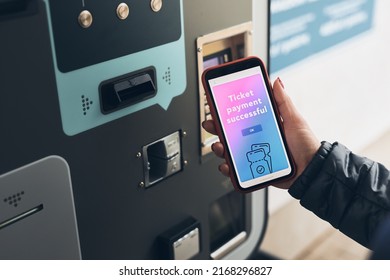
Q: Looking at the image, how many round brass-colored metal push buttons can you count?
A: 3